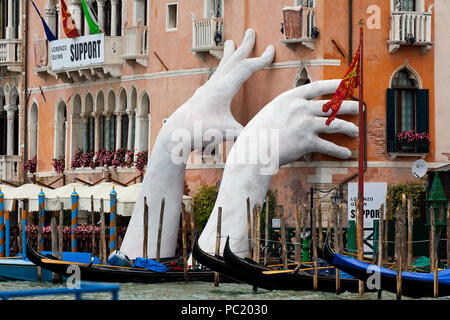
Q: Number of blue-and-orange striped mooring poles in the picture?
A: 4